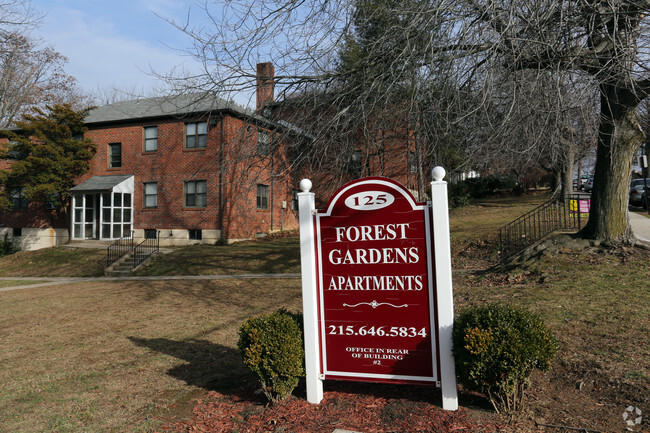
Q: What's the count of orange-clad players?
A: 0